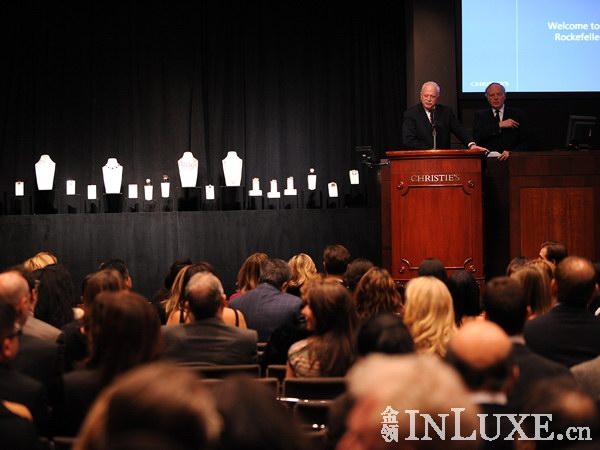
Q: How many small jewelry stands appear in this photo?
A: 13